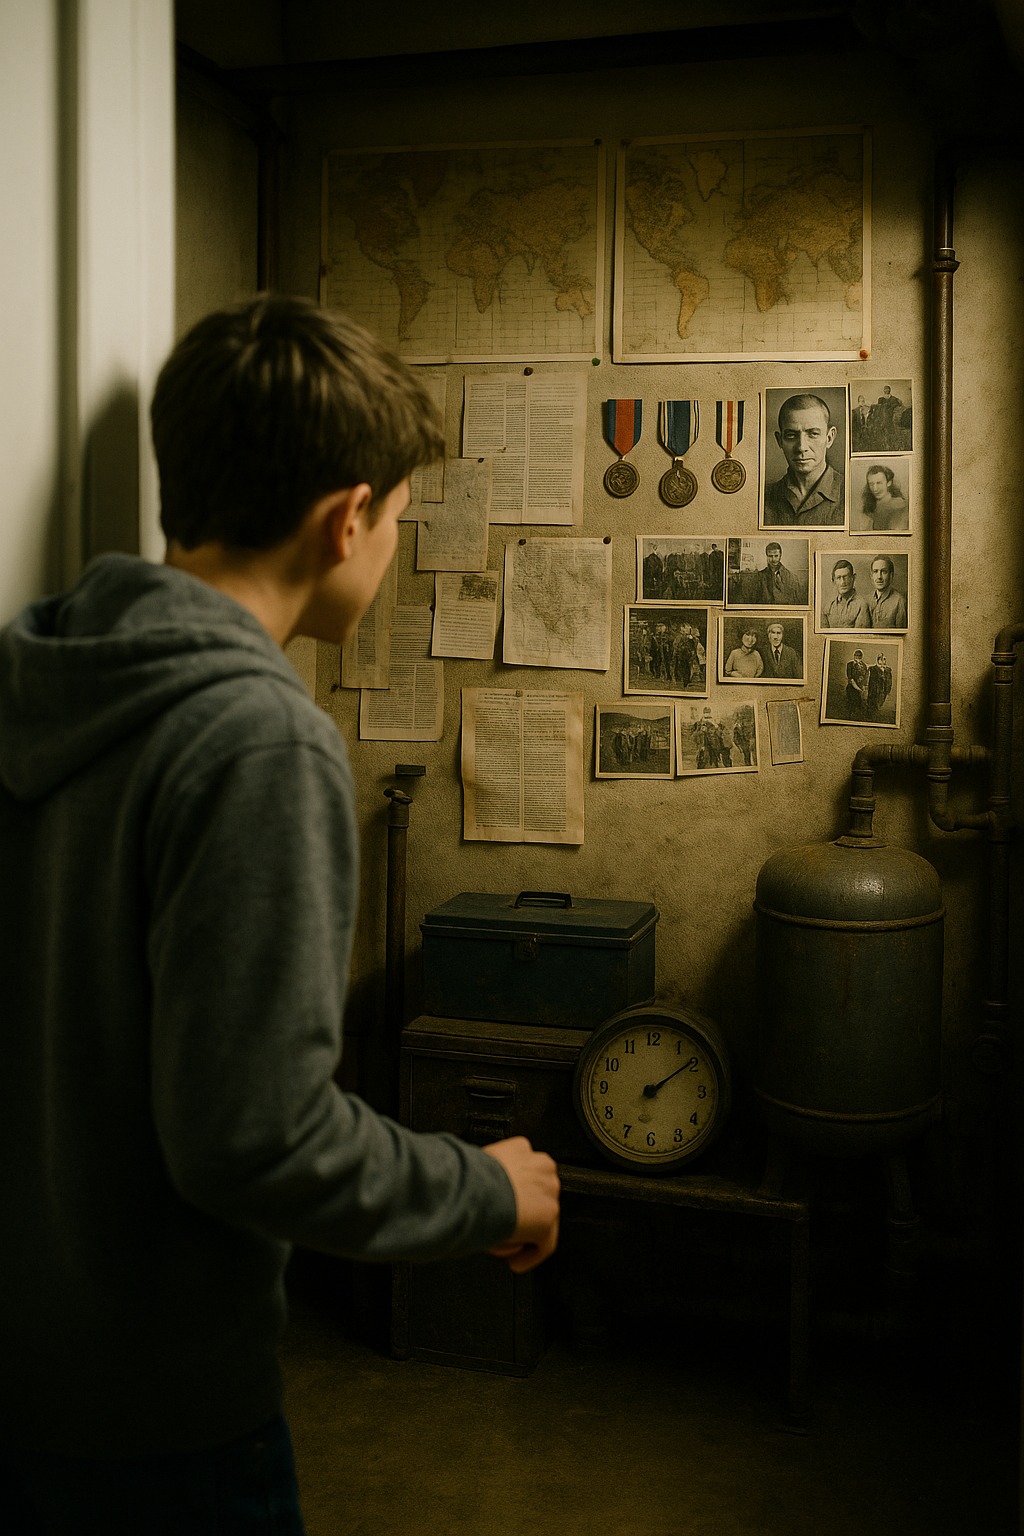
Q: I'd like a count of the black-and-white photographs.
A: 11